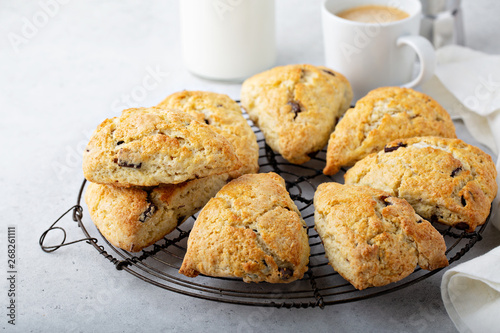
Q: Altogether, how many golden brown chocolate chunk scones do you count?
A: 8